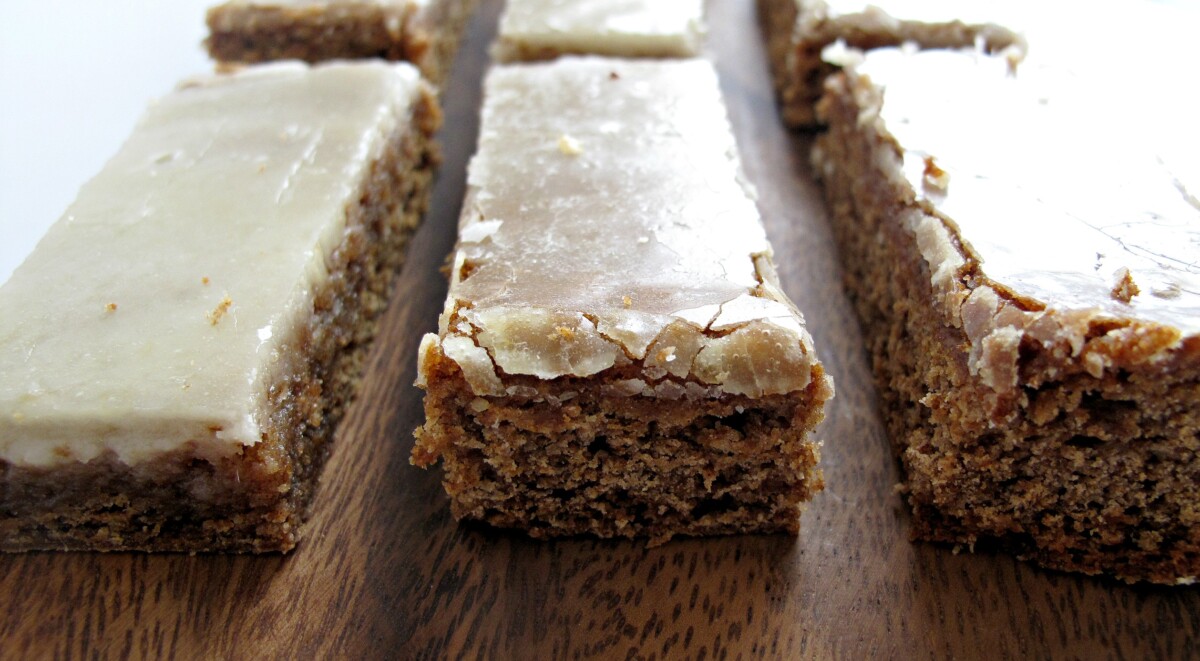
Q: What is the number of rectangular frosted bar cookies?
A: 6